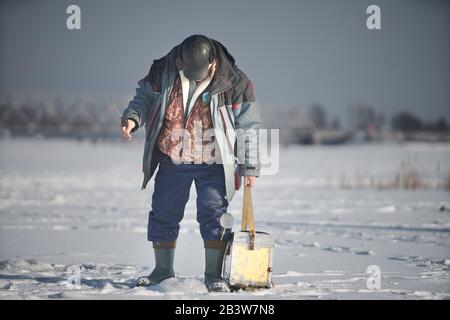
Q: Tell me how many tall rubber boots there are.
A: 2